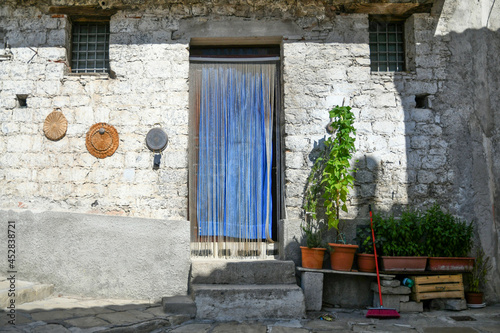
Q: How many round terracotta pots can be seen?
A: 4